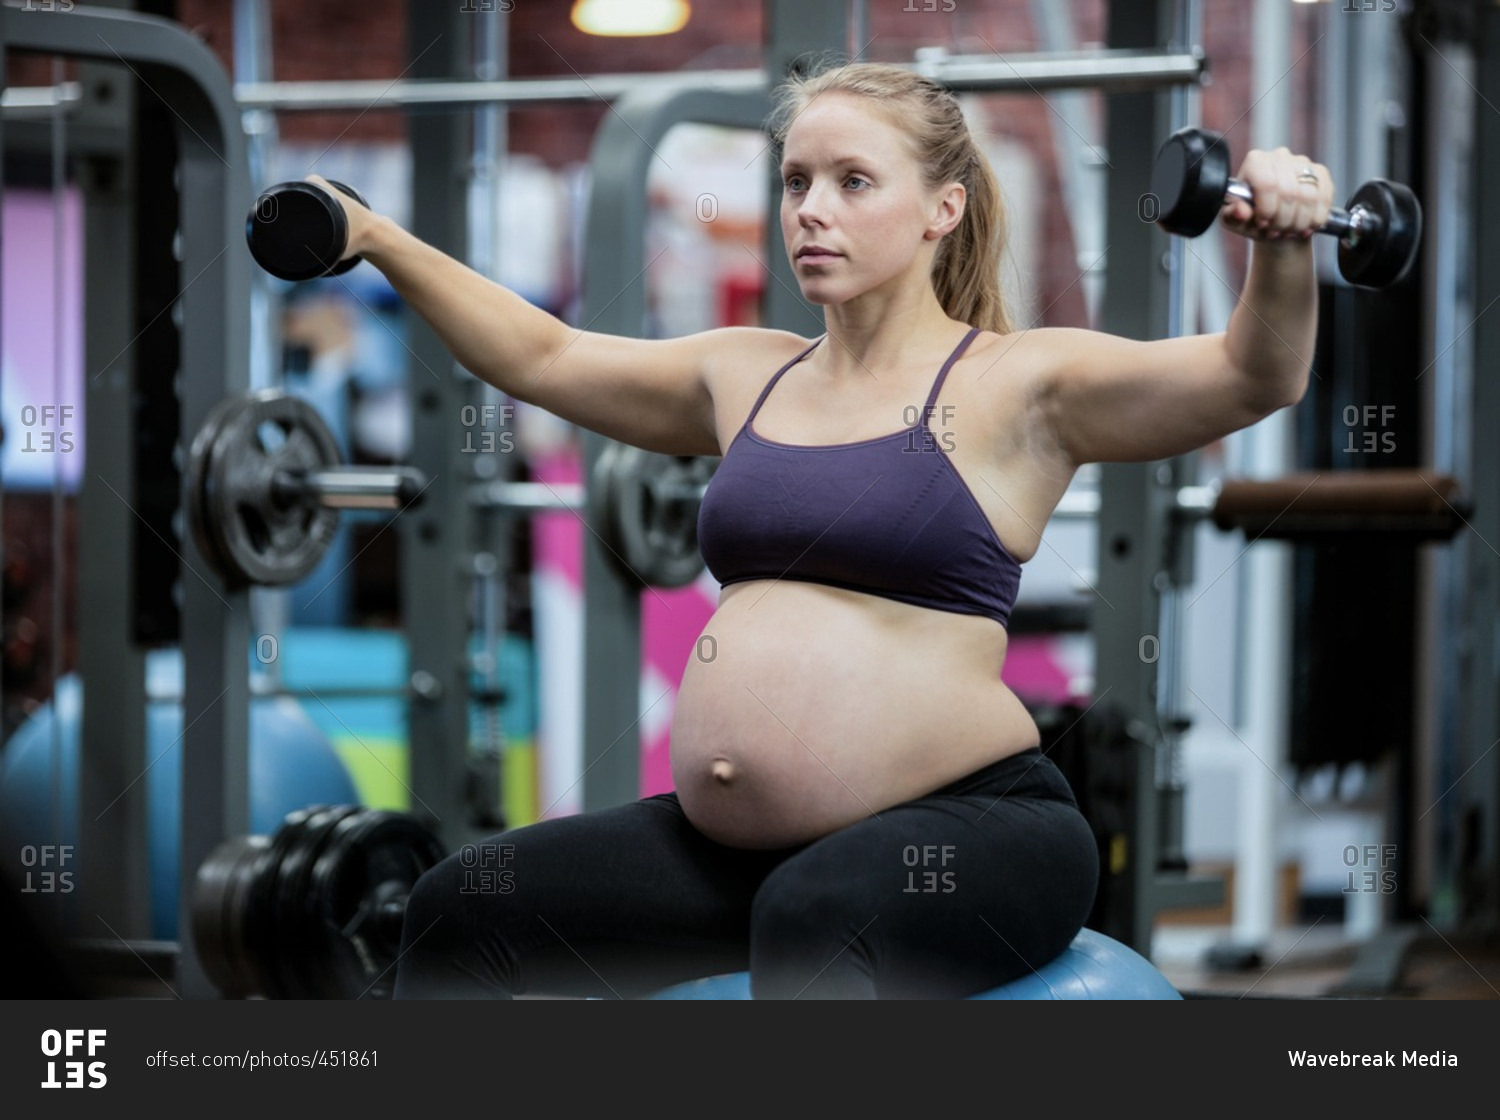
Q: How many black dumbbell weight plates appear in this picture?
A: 4